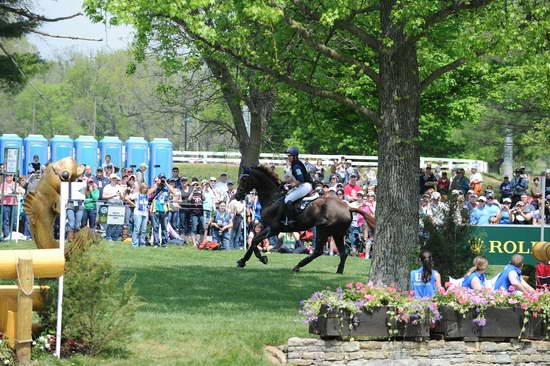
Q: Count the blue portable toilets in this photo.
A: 7